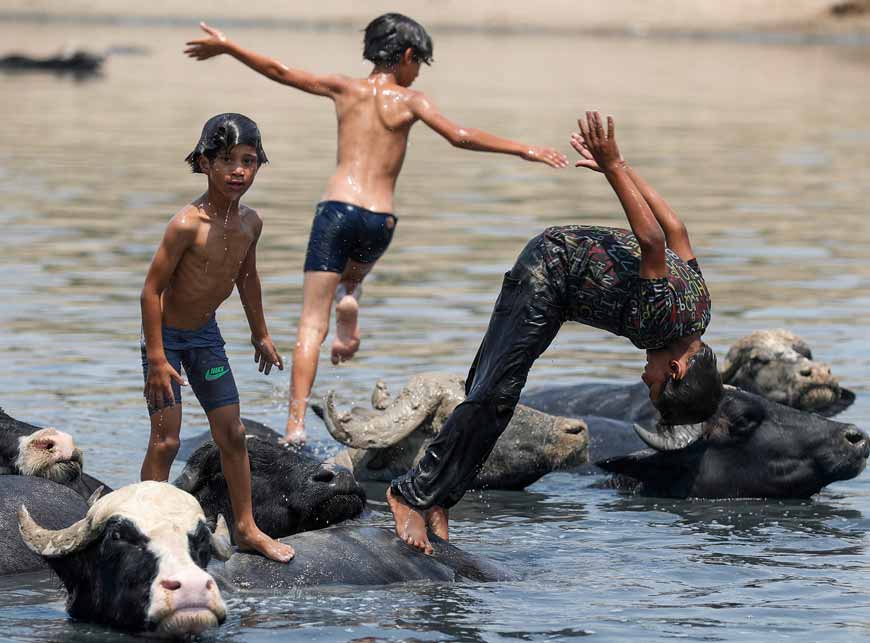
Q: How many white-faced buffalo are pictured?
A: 1